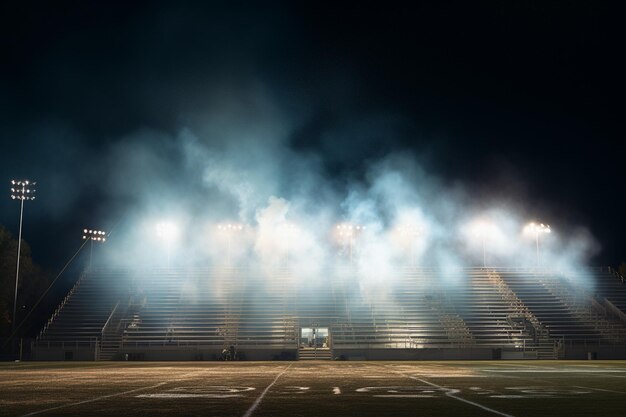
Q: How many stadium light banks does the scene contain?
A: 9